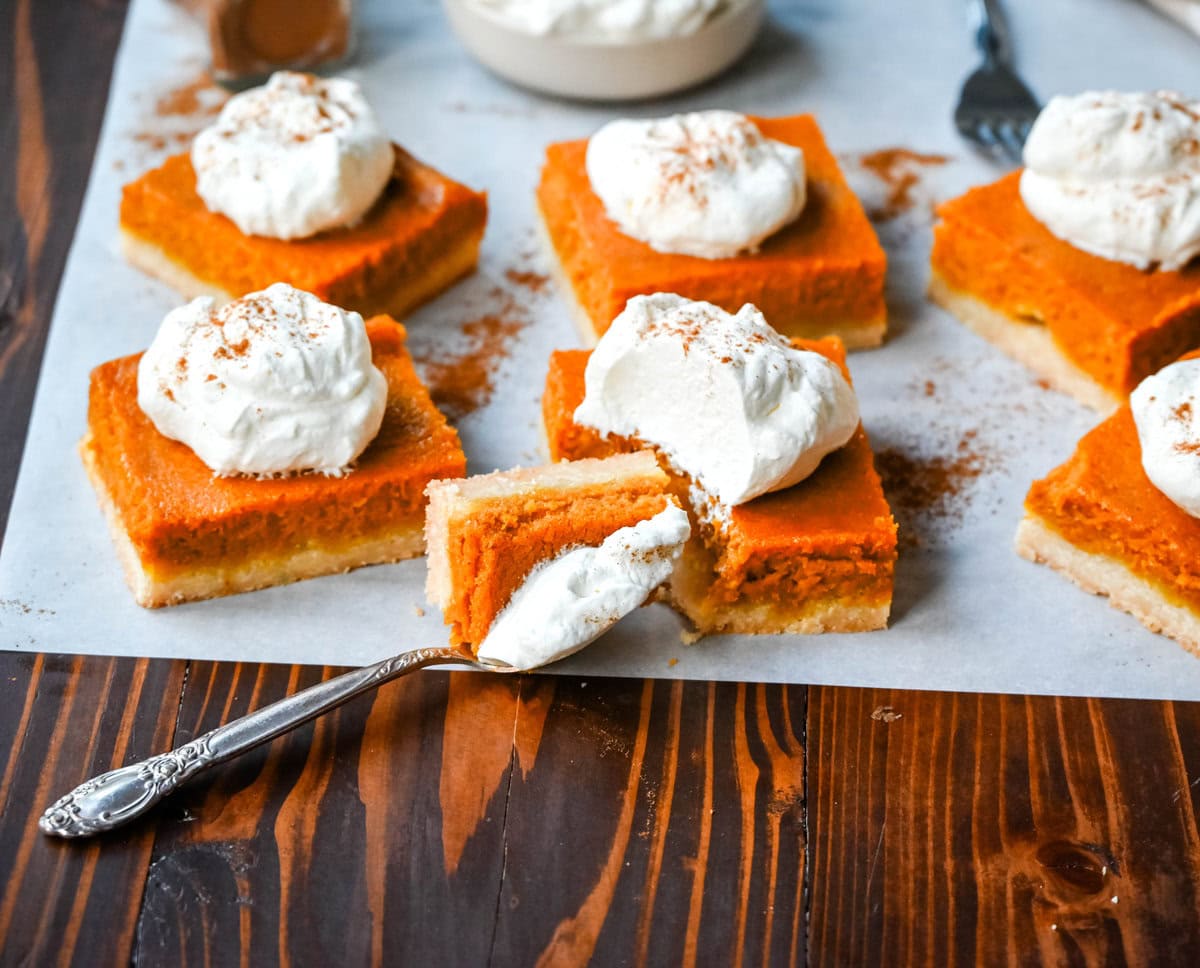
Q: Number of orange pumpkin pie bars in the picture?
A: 6